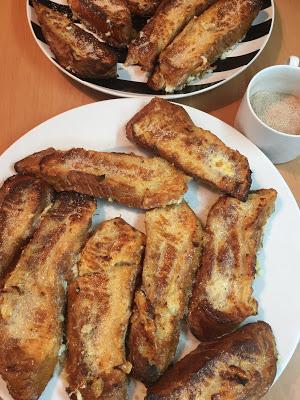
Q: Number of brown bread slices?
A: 13